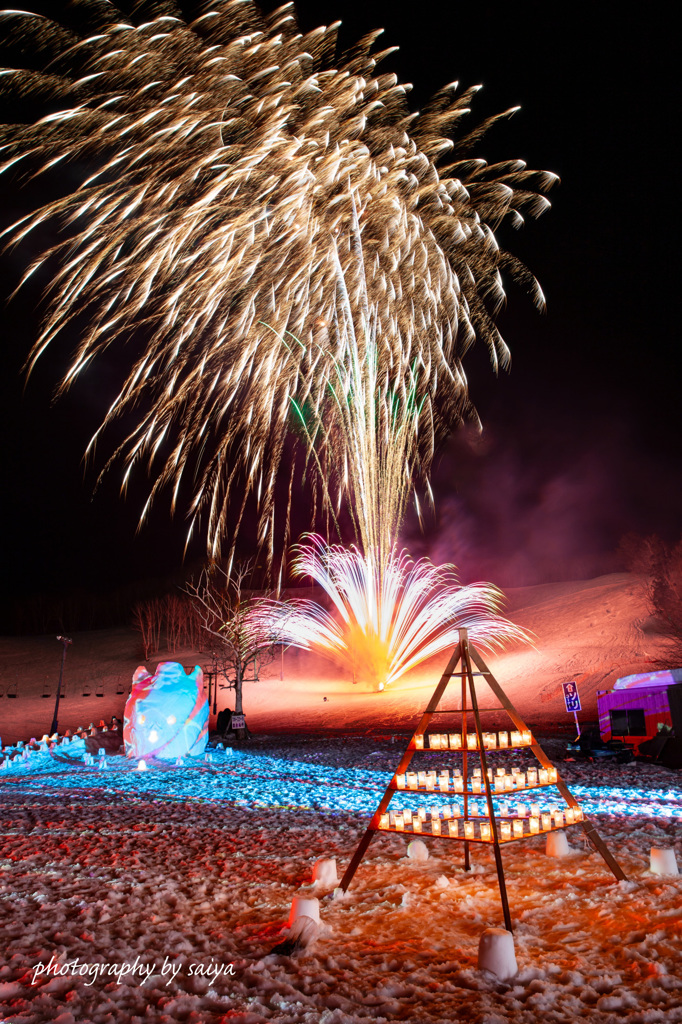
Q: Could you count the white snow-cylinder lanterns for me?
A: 6